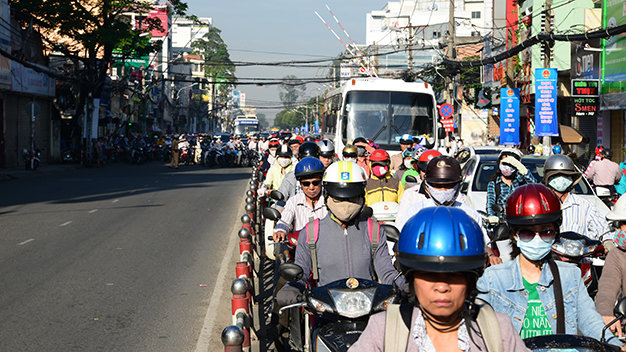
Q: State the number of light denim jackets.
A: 1